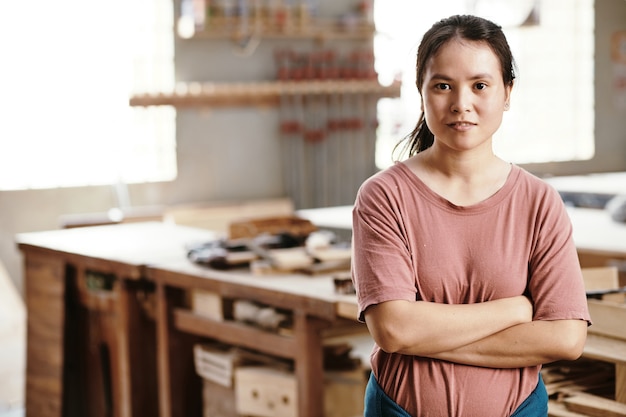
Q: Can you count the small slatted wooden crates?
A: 1